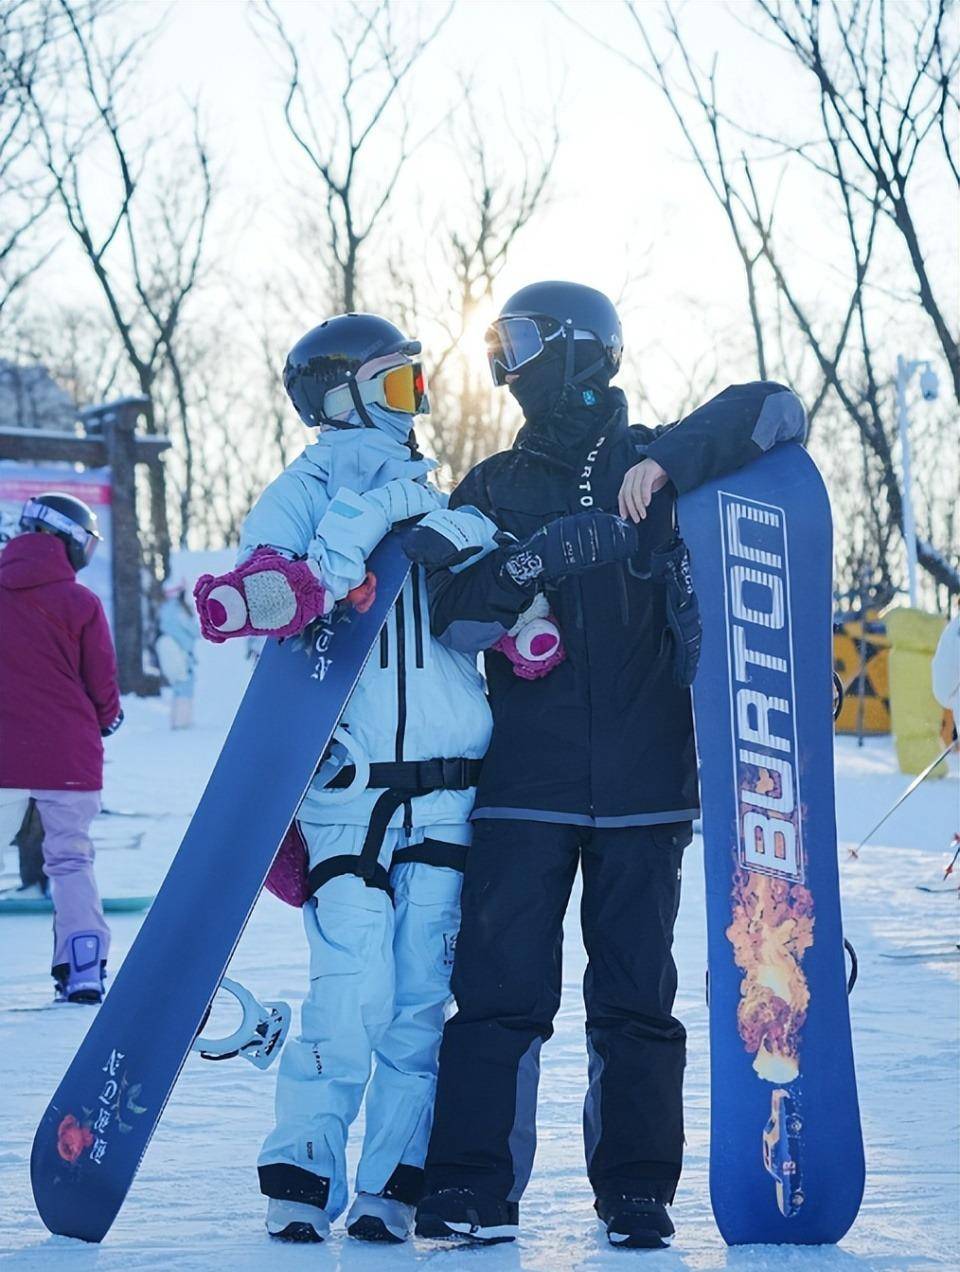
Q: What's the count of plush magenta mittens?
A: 2